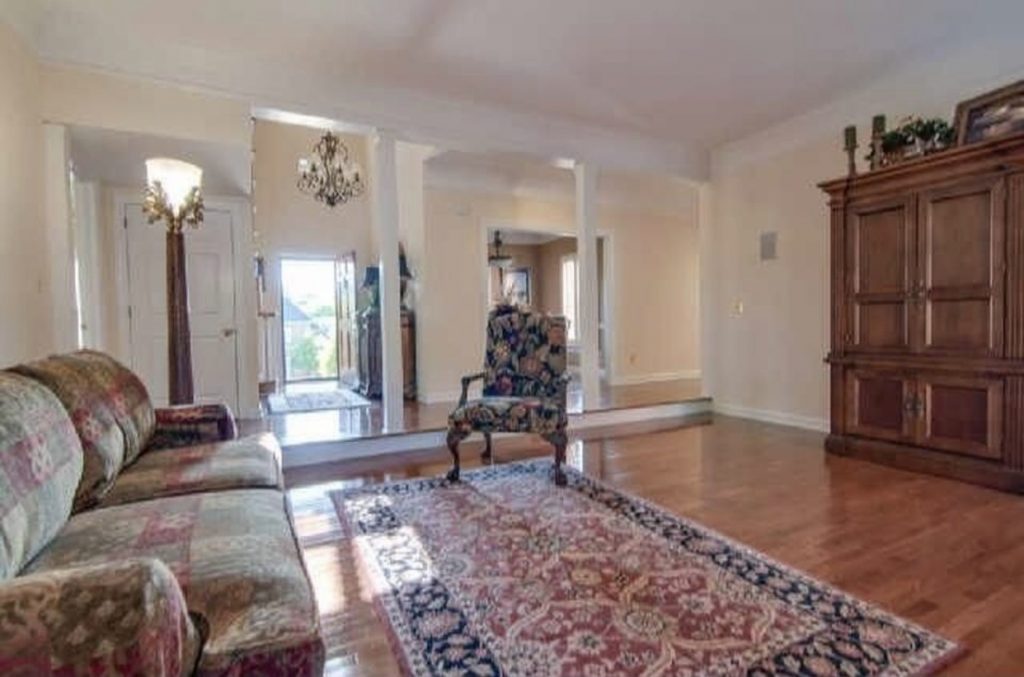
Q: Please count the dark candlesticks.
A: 2